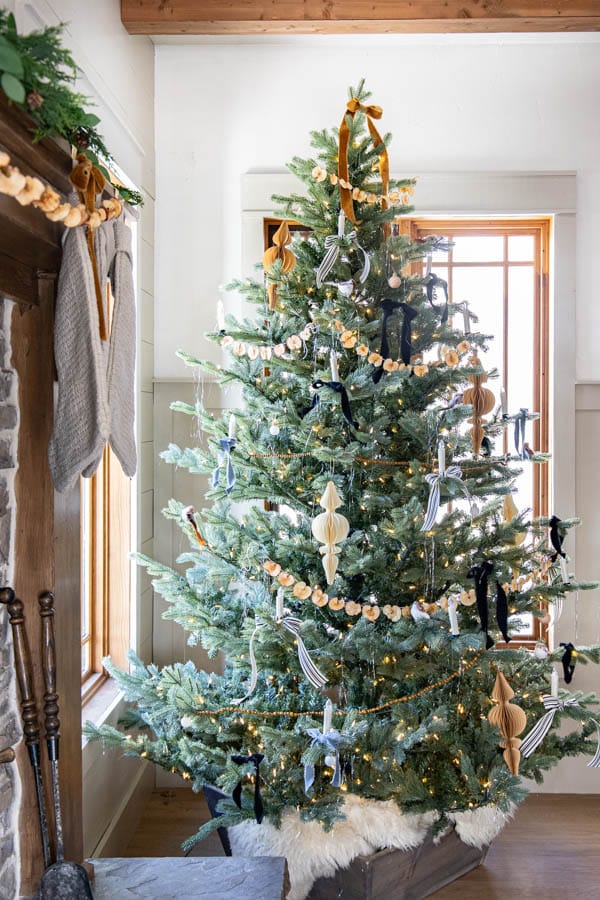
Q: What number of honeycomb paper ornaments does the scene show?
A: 5